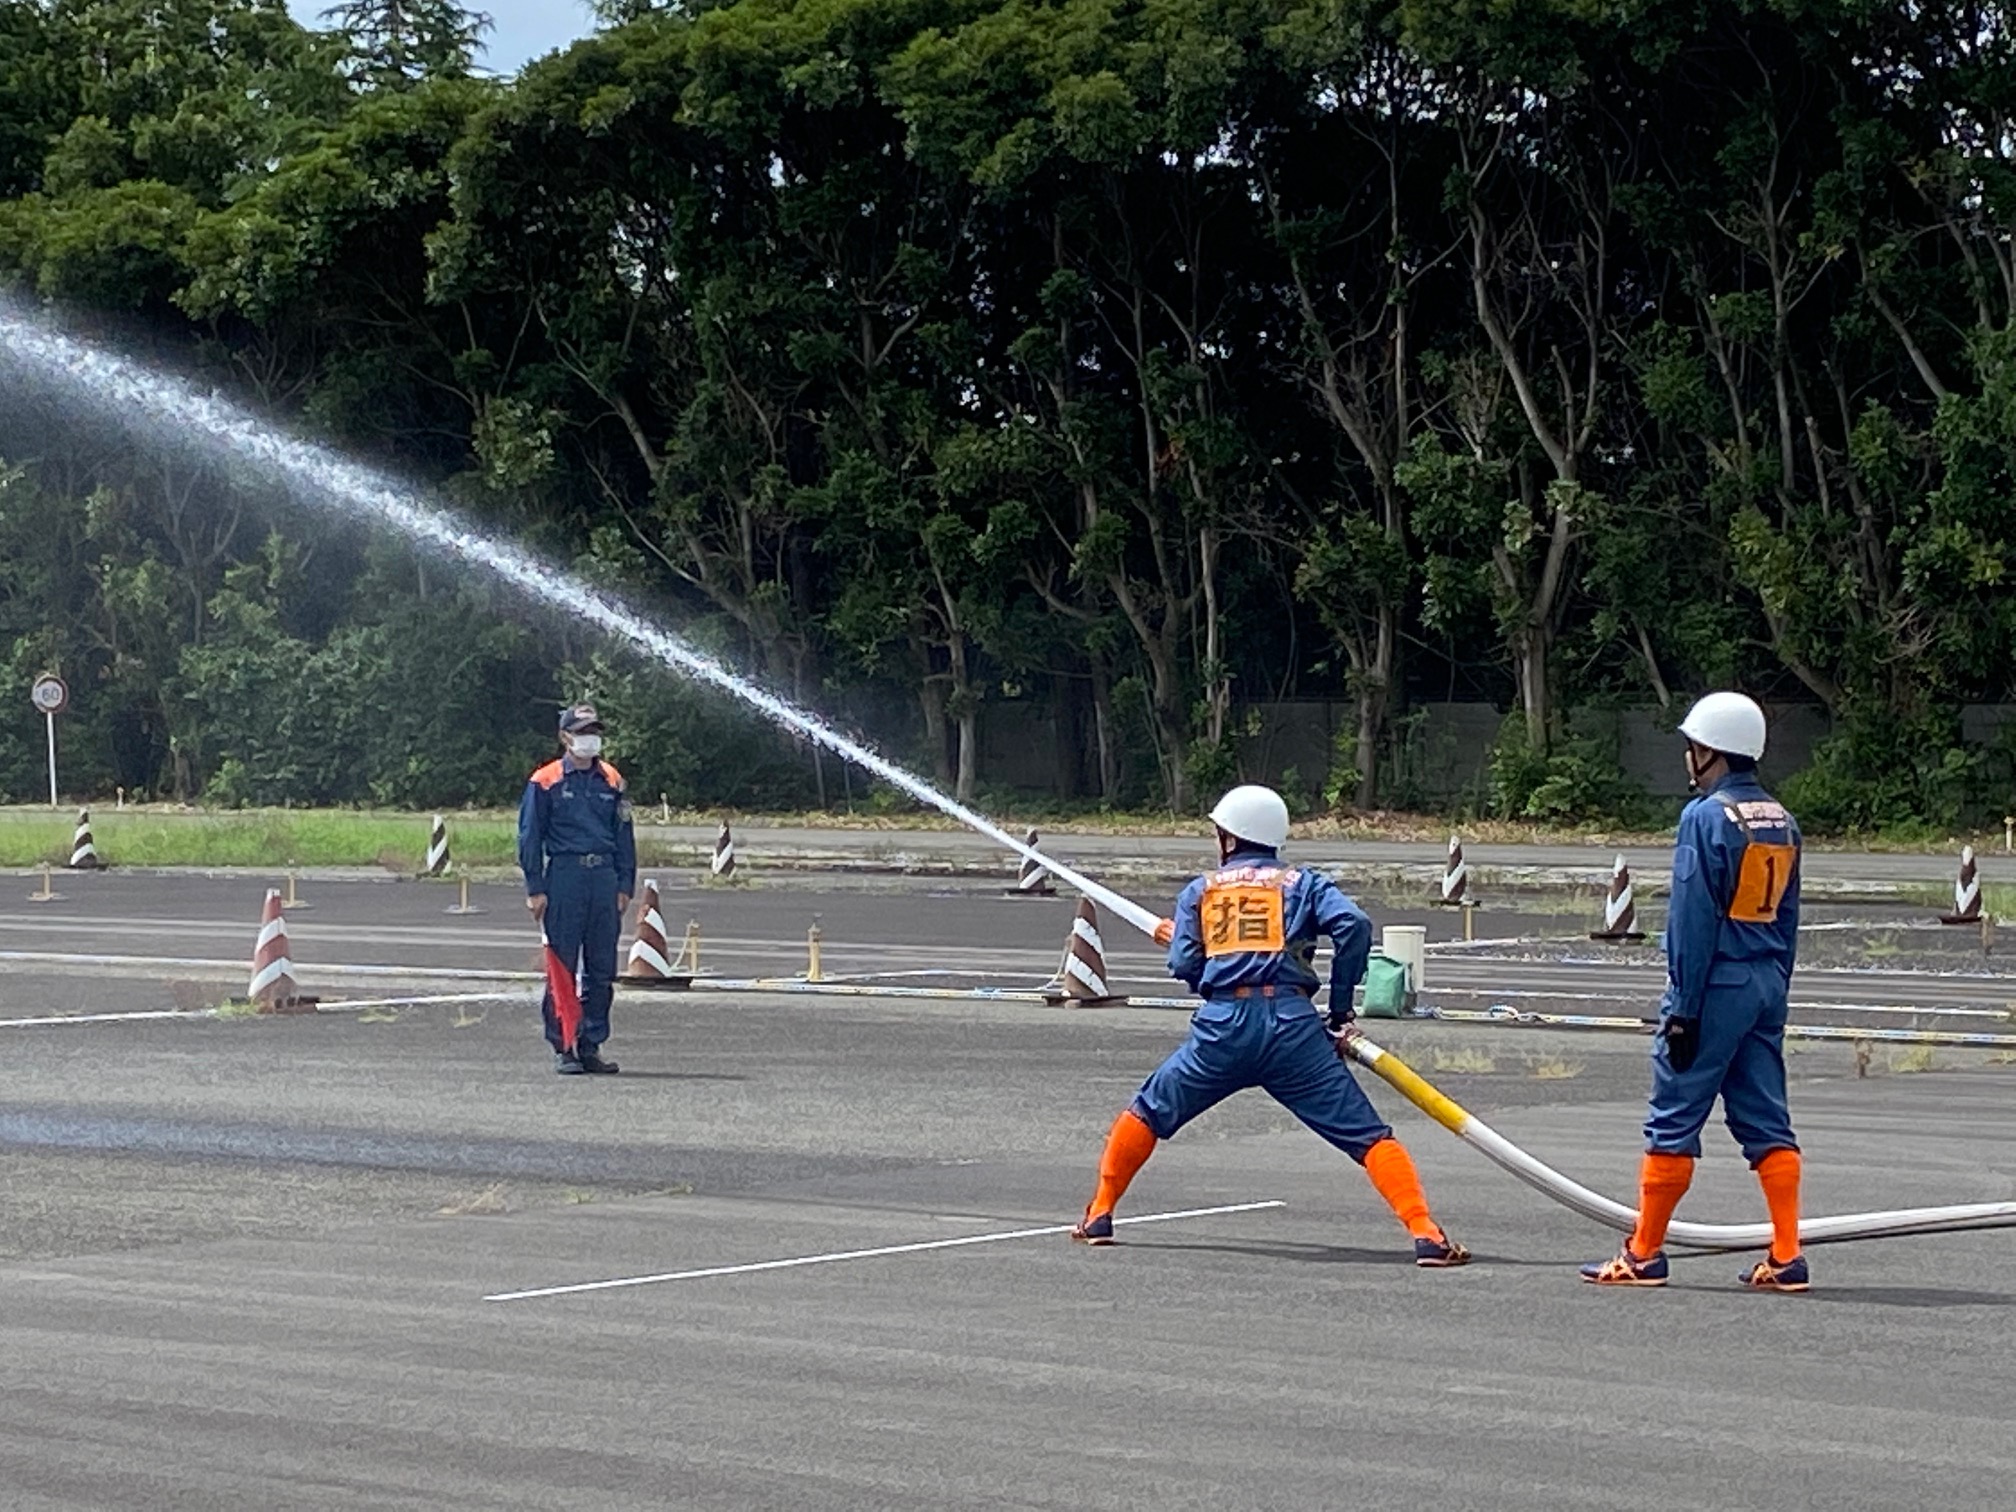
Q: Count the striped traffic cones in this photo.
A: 10